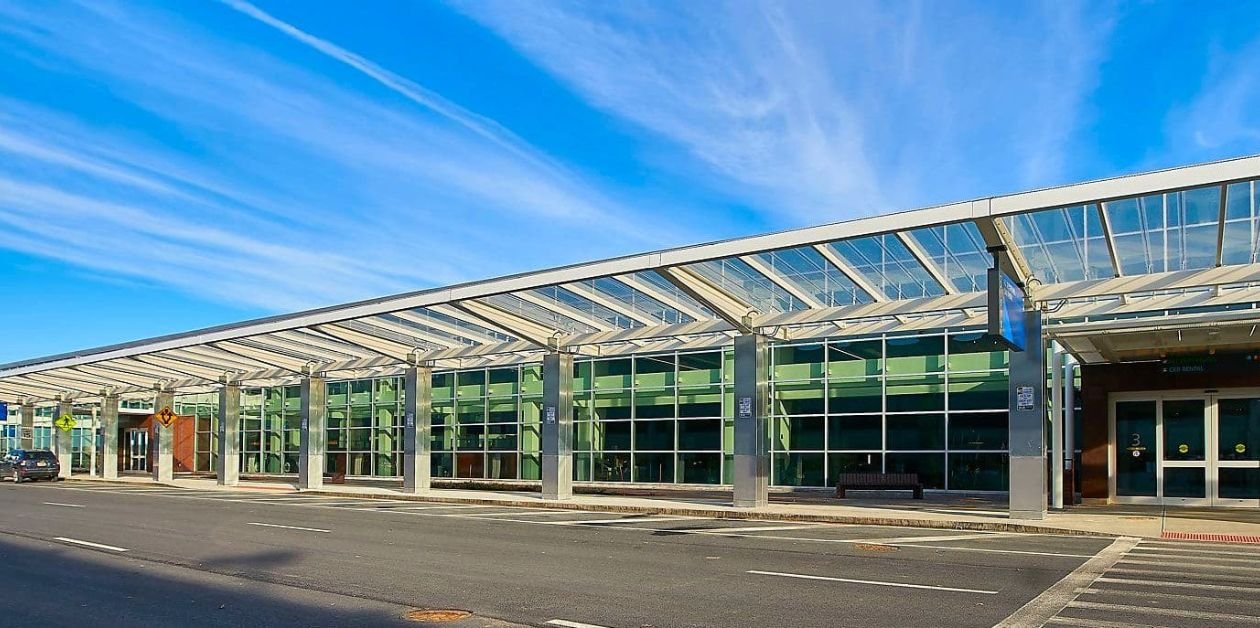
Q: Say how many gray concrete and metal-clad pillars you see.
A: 10